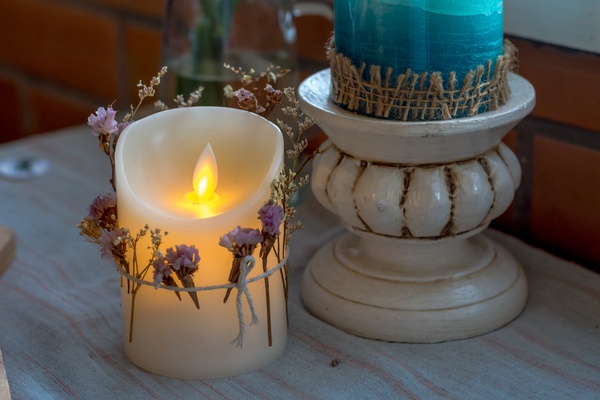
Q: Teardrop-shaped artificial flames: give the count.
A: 1